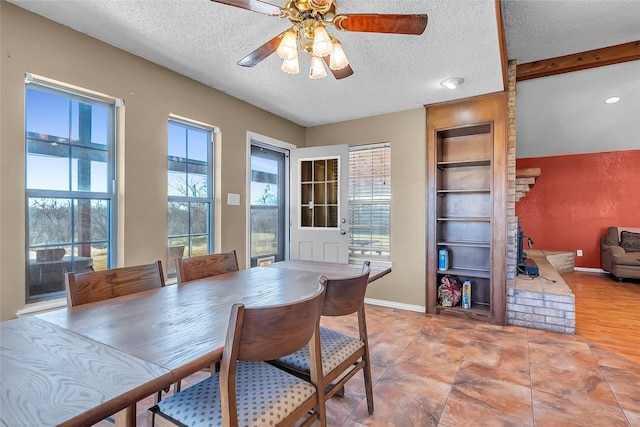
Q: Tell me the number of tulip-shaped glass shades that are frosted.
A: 5